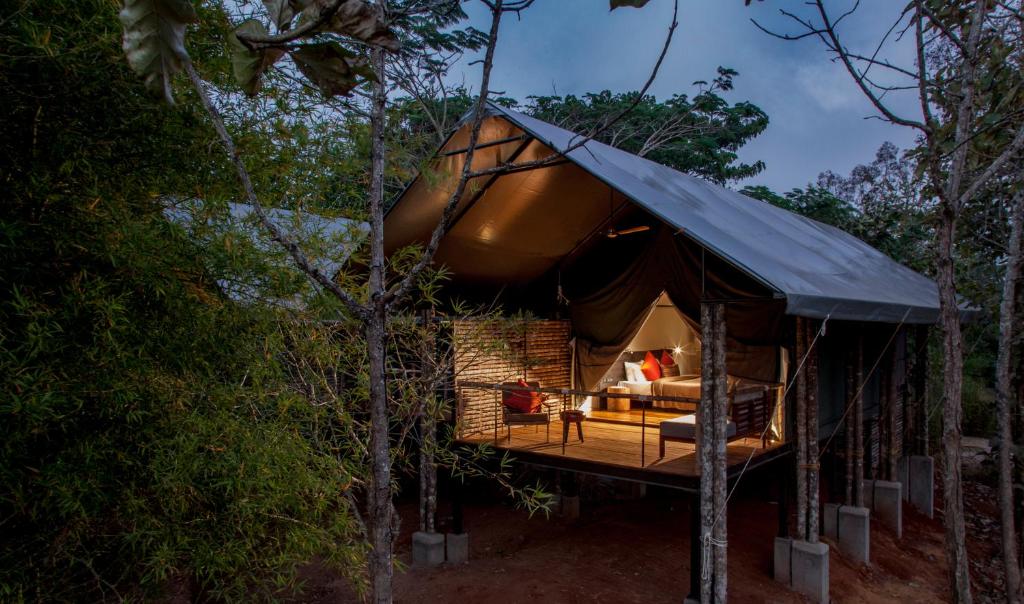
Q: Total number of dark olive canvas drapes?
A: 2